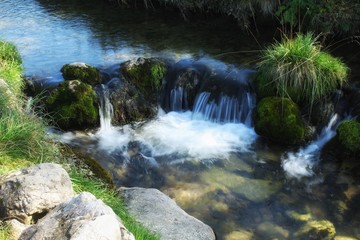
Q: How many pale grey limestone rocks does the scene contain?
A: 3